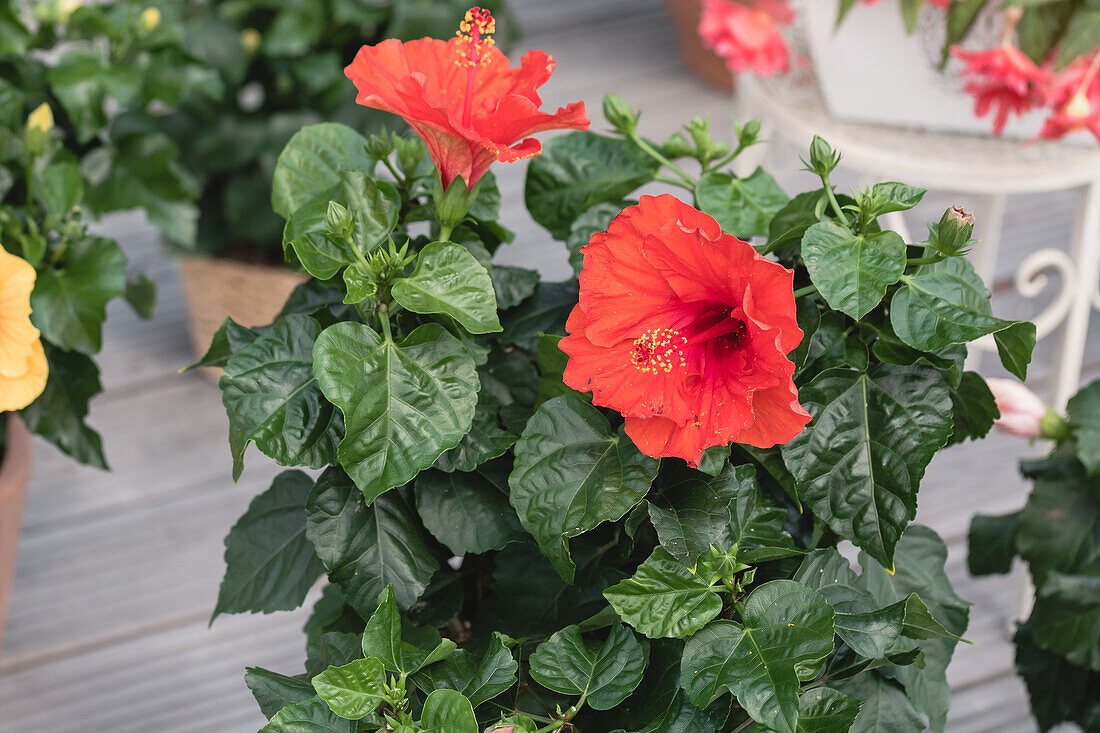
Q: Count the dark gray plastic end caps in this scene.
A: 0